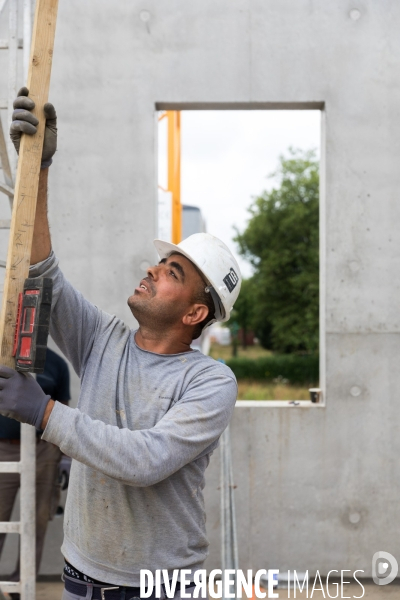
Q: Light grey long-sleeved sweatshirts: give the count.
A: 1